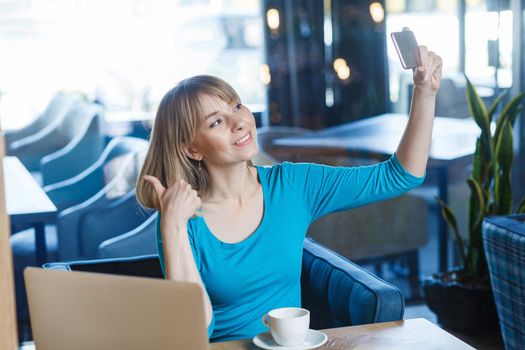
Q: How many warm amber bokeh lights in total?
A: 4